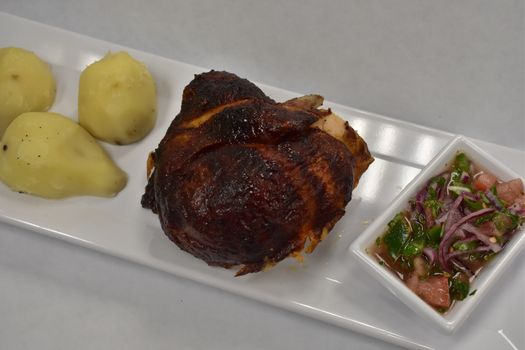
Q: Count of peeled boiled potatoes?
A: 3